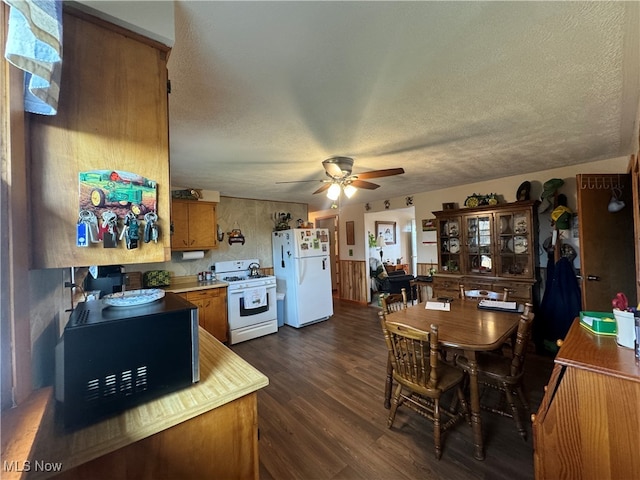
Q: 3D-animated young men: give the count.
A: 0